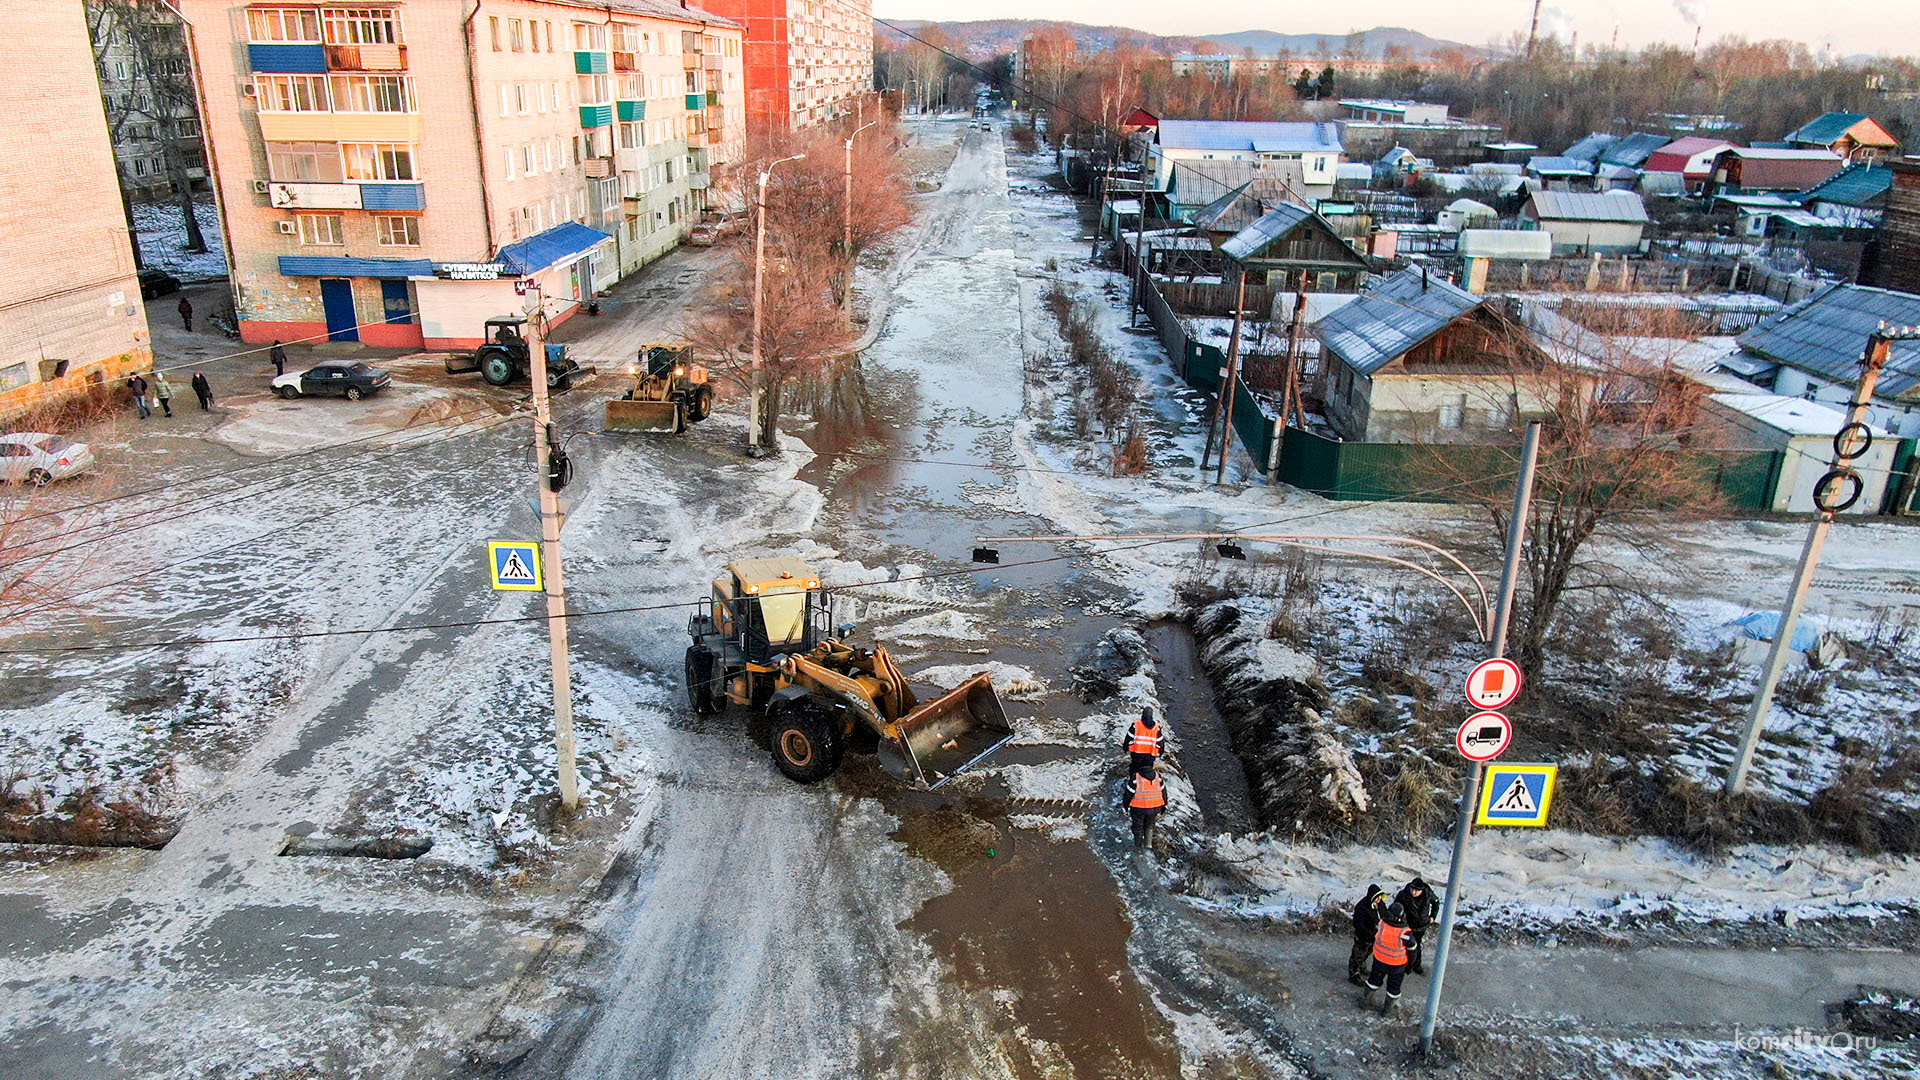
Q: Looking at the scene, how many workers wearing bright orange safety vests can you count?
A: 3